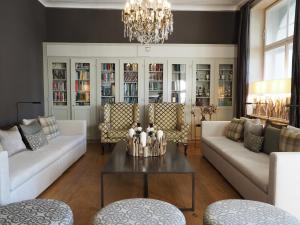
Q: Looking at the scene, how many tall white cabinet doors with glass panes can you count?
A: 8